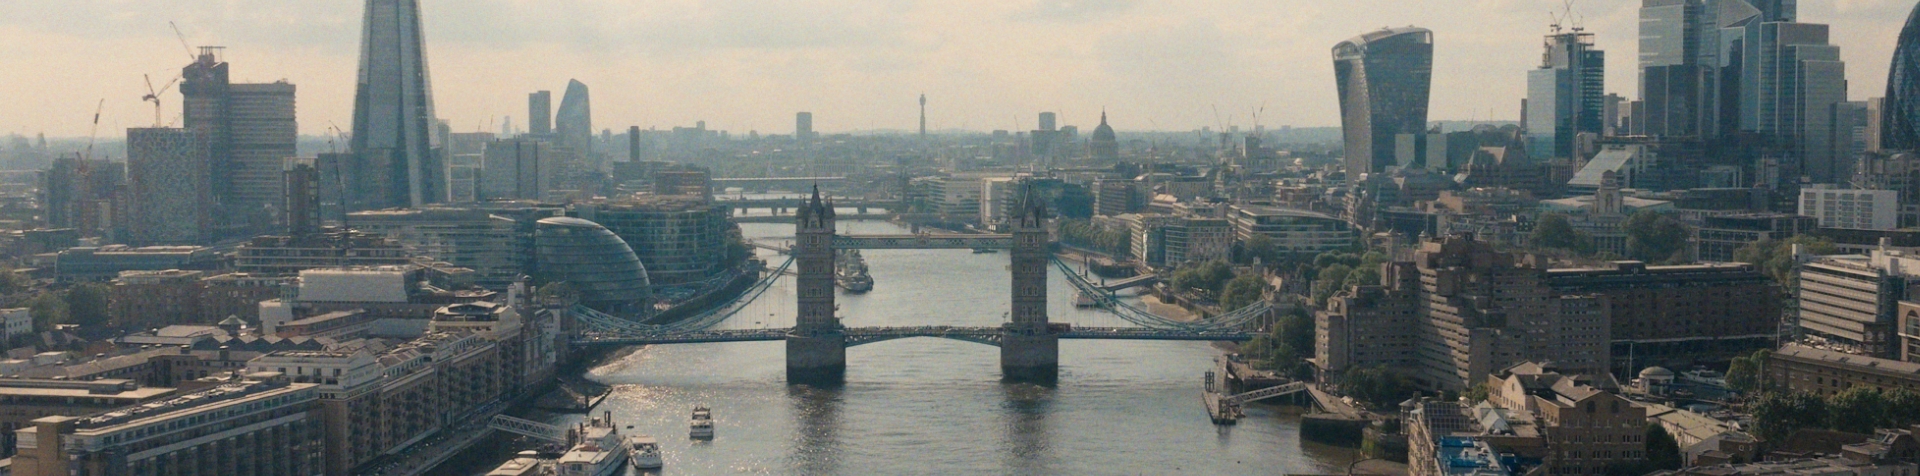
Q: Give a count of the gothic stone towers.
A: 2